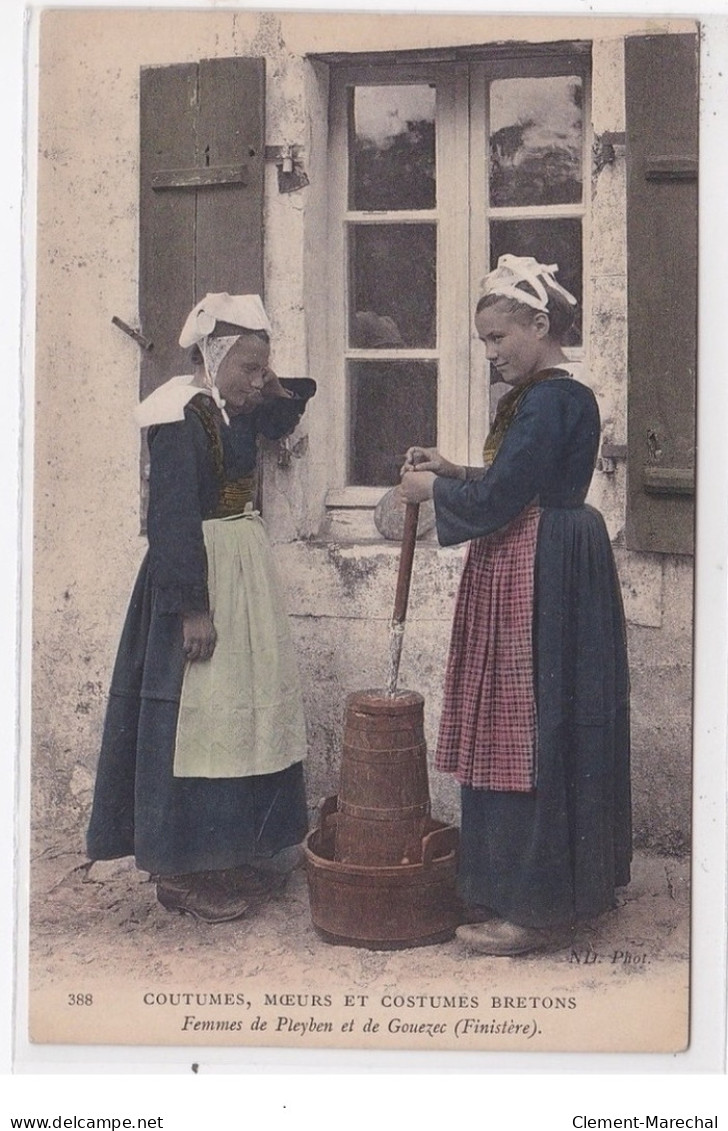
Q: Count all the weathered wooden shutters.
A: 2